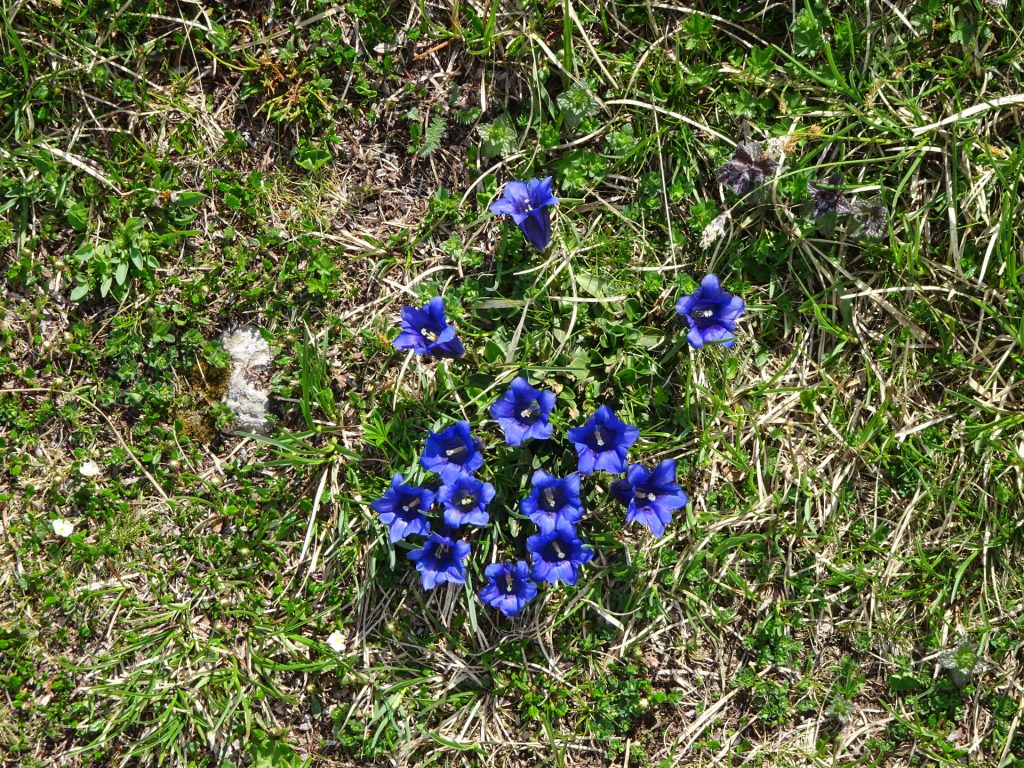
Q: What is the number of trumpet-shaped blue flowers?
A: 13